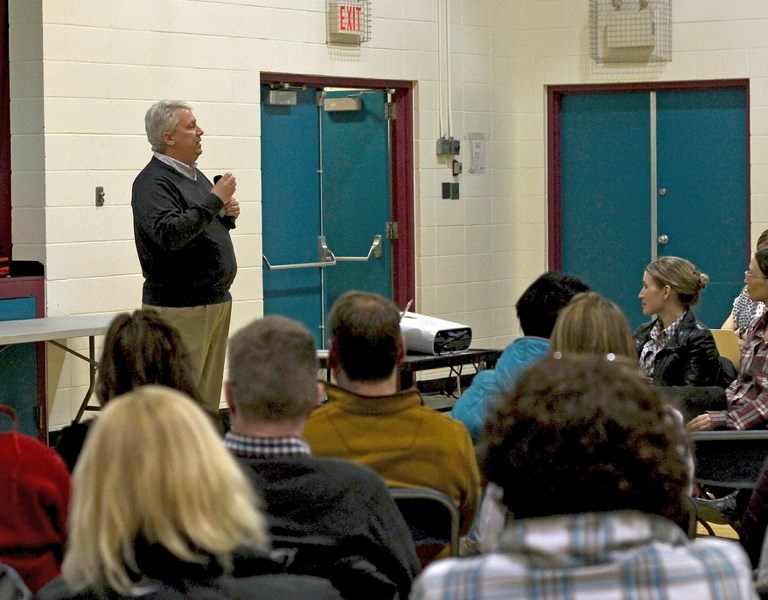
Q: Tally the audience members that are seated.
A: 11